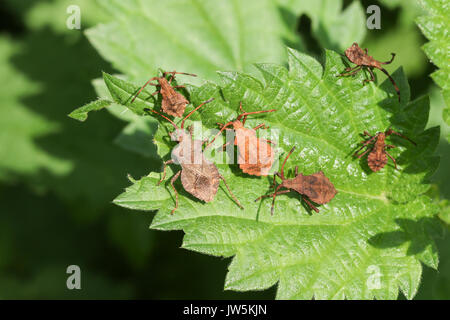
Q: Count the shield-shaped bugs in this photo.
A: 6